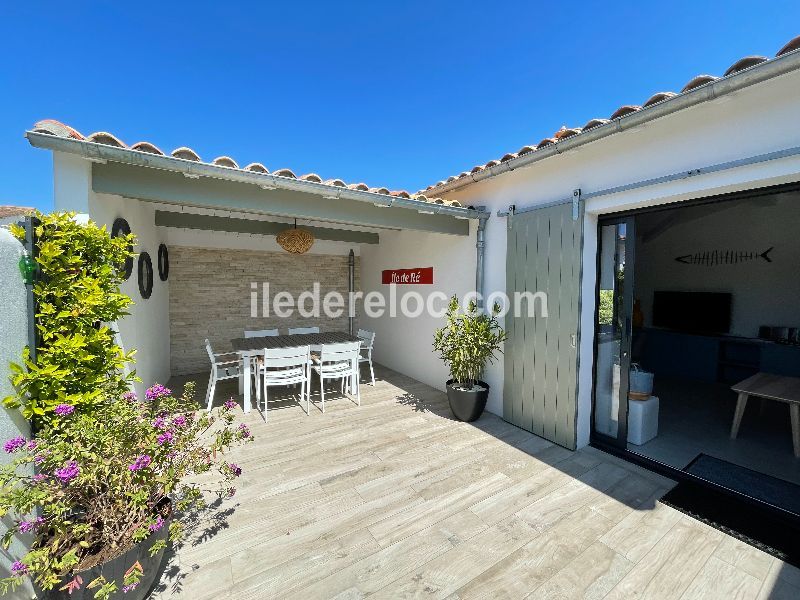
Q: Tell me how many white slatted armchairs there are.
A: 6